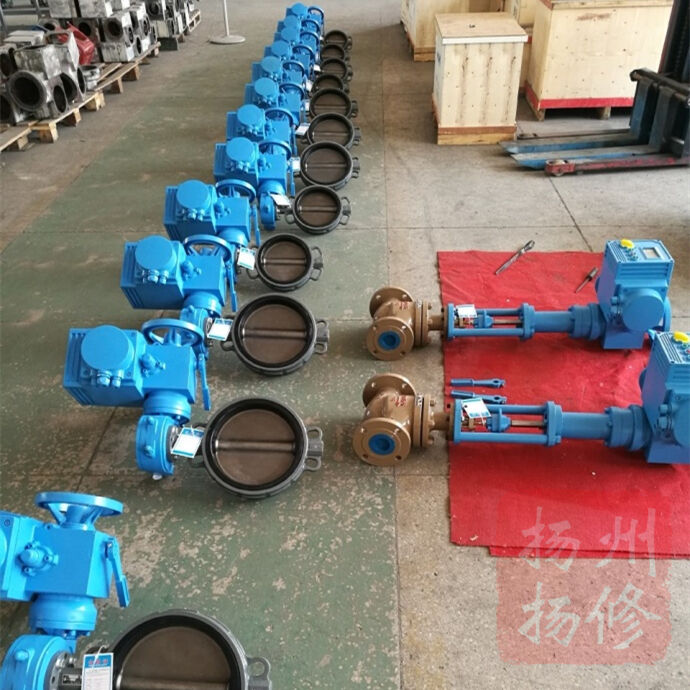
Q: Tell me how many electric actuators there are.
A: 14